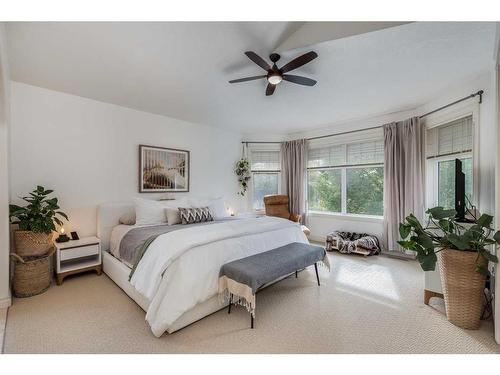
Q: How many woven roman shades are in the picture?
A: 3